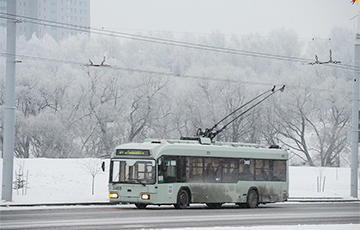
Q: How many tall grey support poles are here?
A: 2